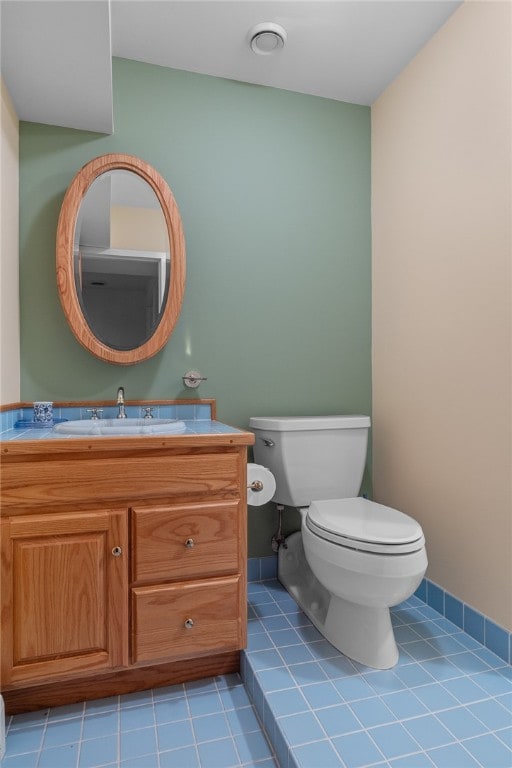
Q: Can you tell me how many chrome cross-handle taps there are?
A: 2